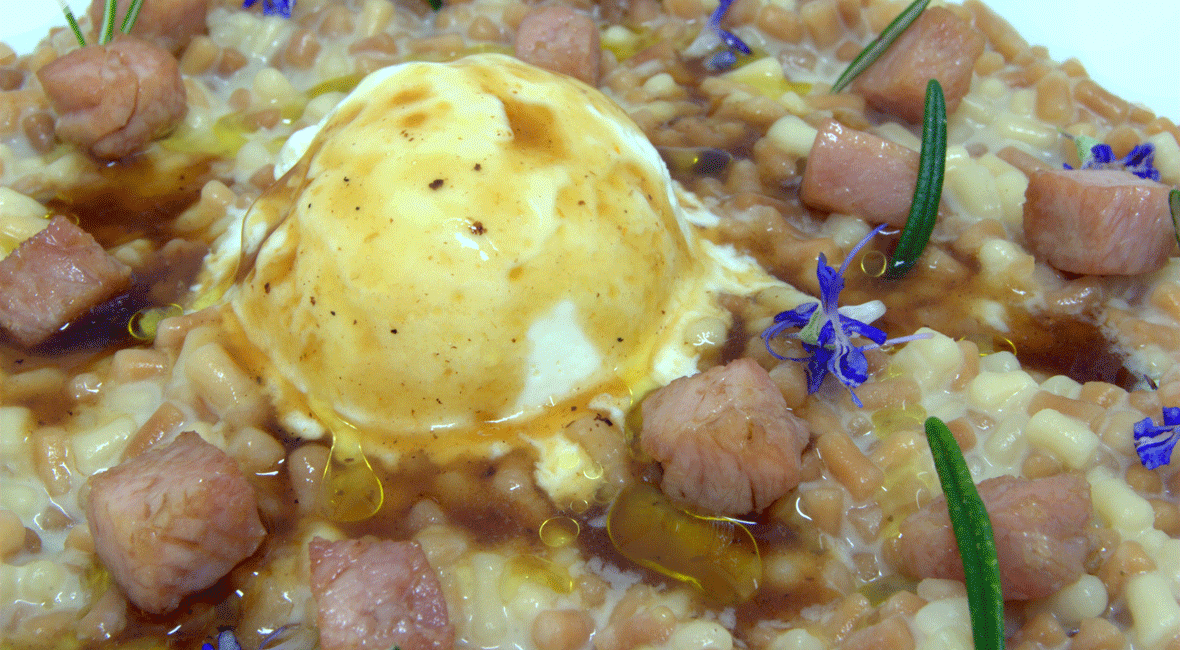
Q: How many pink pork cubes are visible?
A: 11